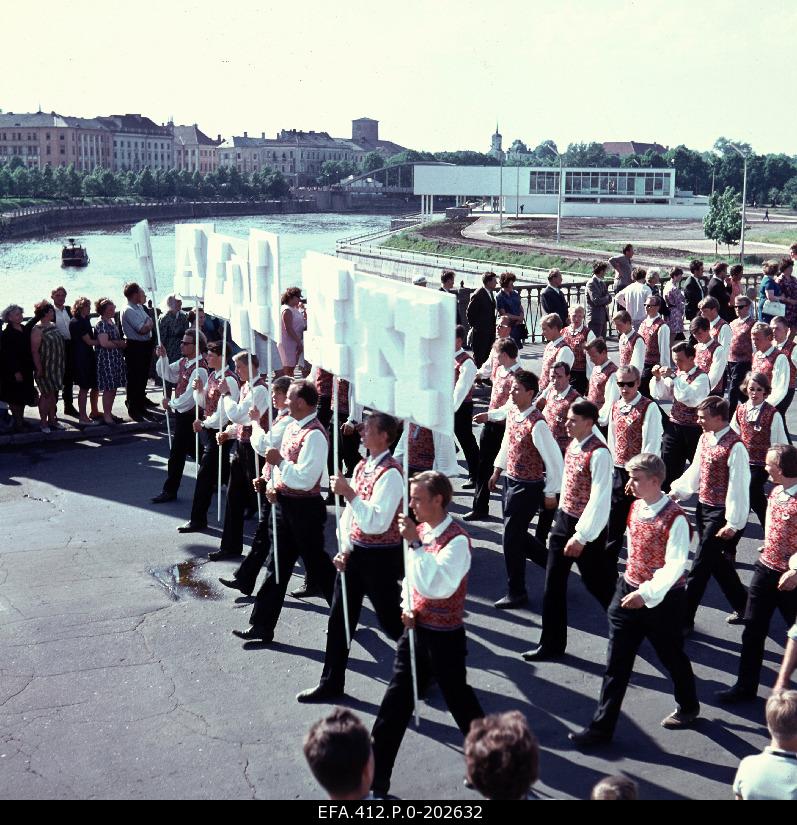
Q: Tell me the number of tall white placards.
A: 7